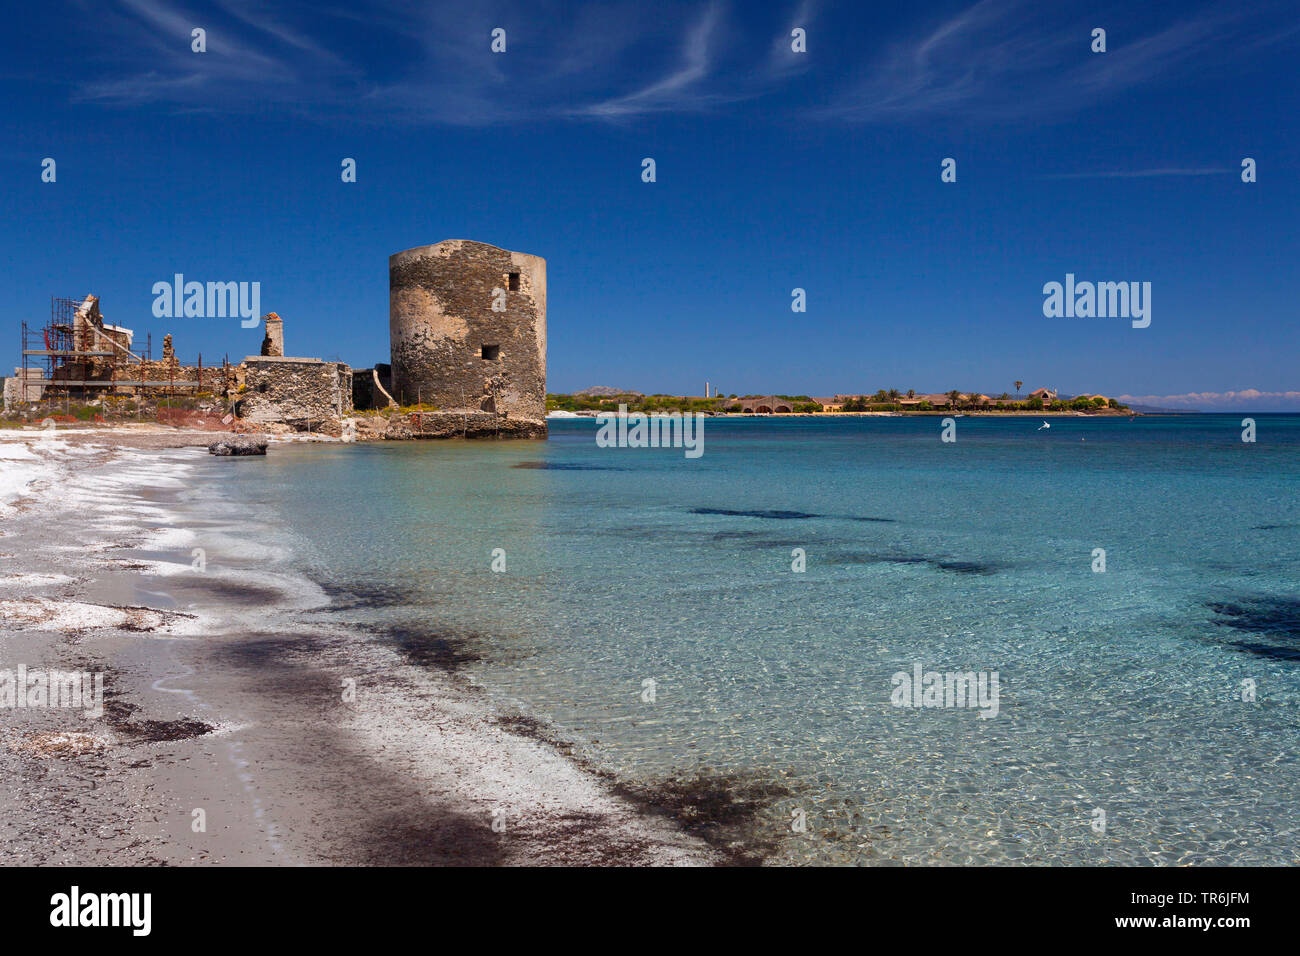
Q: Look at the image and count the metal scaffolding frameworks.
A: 1